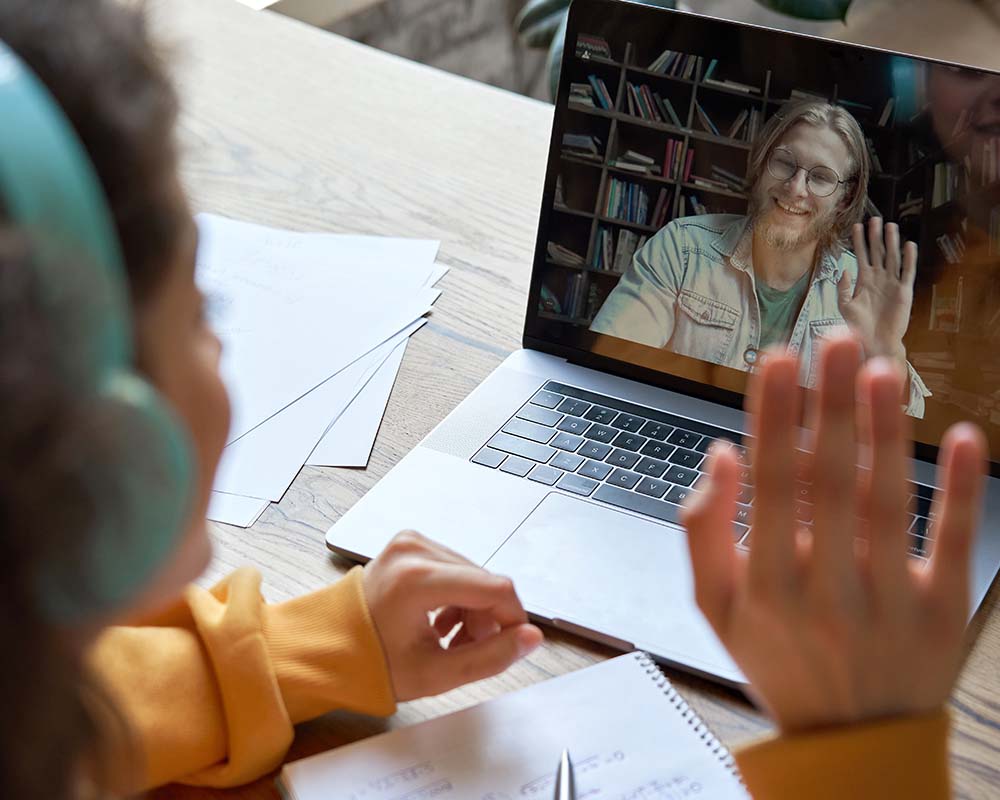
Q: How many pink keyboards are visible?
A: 0